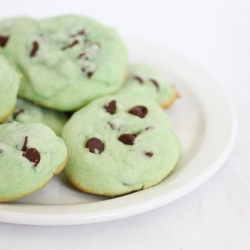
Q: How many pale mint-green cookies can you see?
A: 7